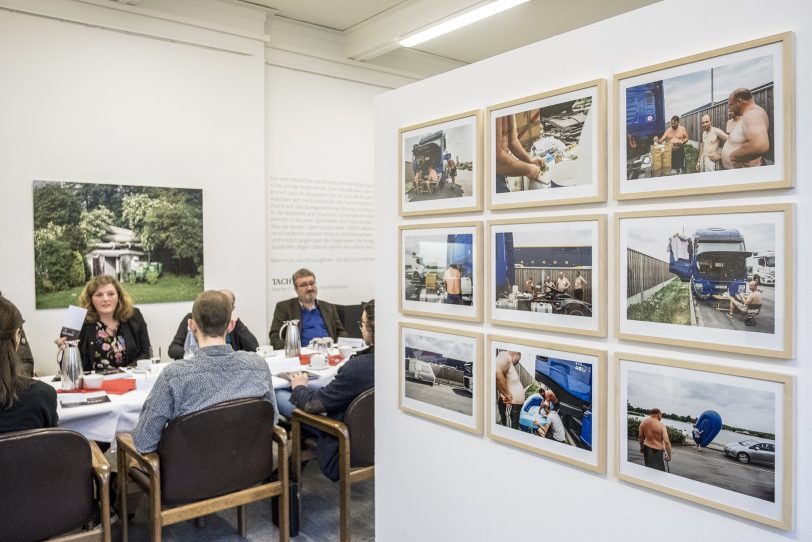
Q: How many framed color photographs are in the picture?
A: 9